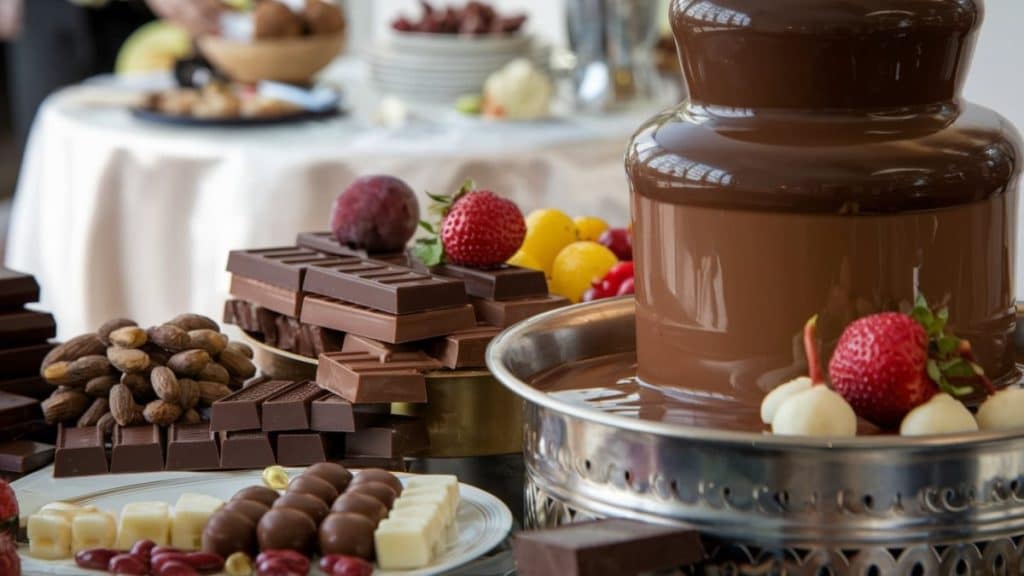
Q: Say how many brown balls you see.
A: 11